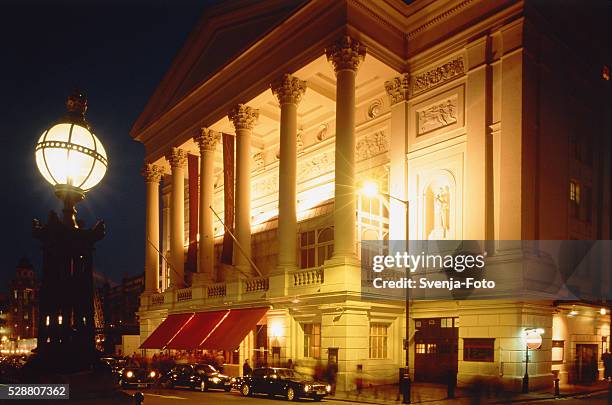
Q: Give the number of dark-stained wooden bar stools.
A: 0